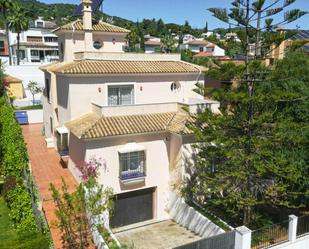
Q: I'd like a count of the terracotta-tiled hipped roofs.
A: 3